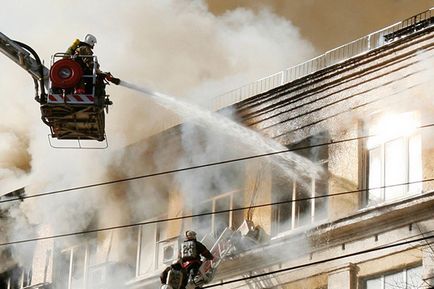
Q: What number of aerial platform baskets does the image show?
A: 1